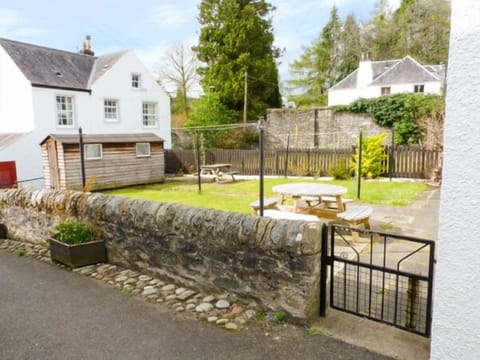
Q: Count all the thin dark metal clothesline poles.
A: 6